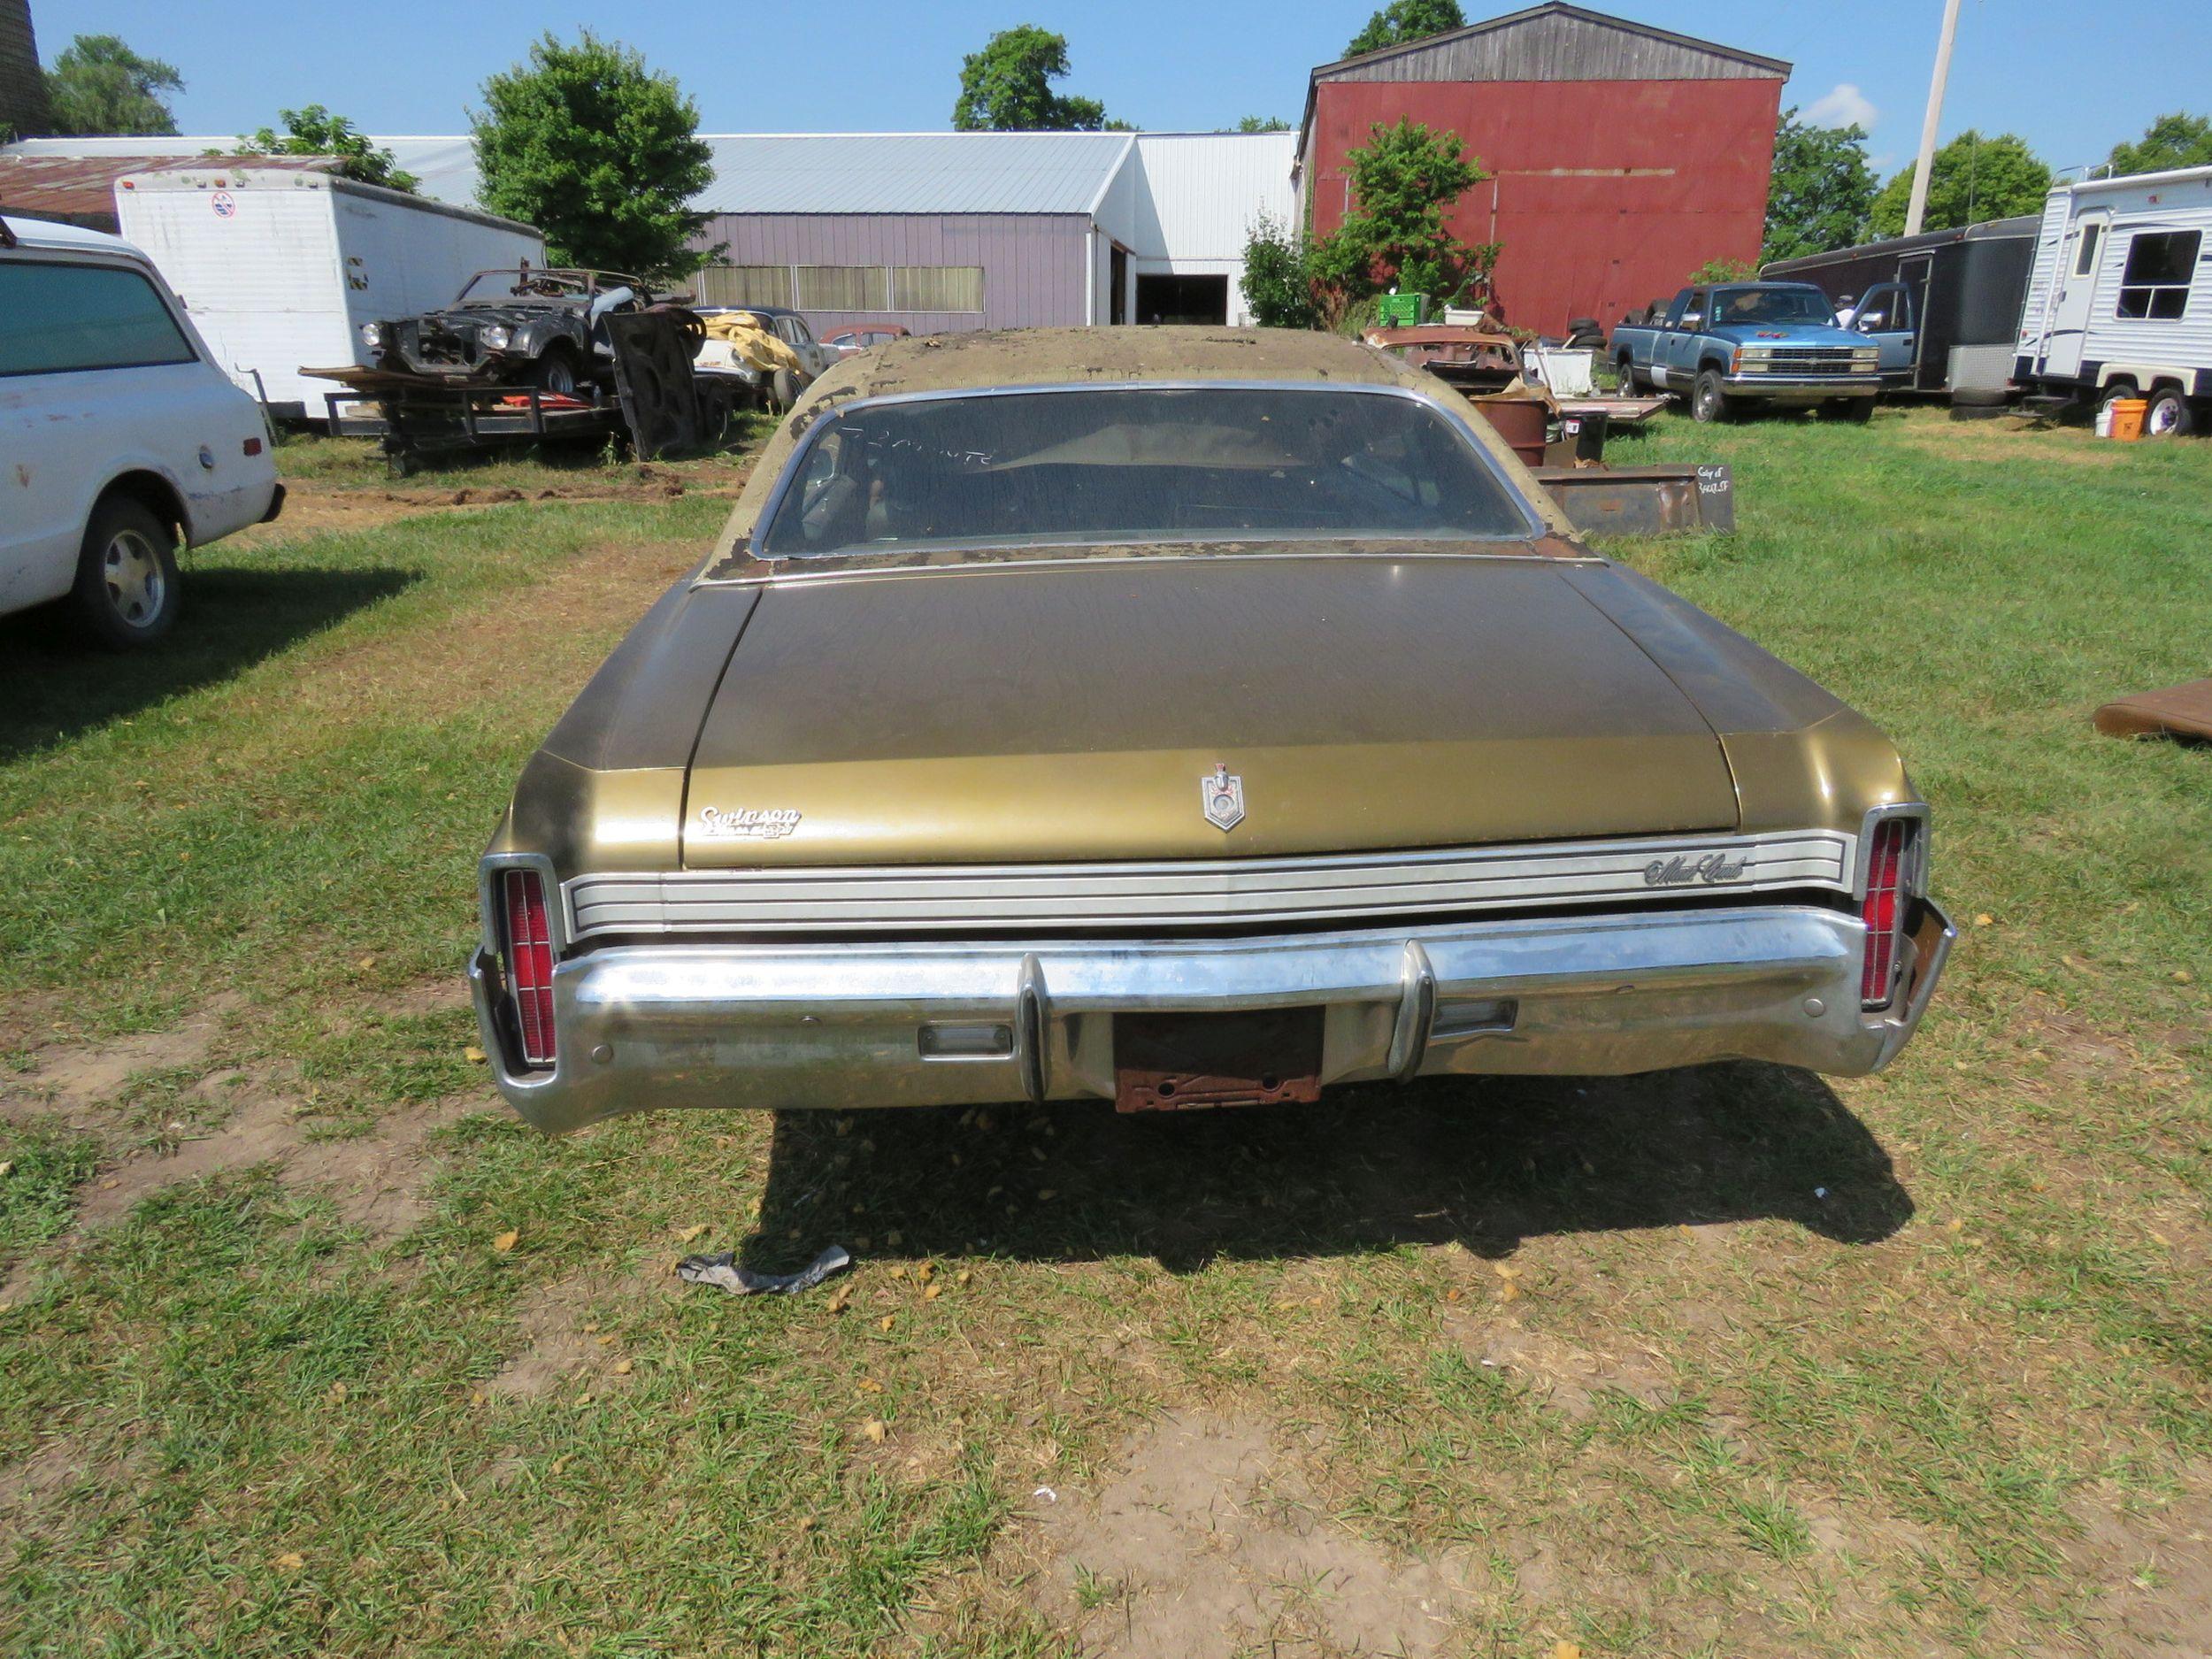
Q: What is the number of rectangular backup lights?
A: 2